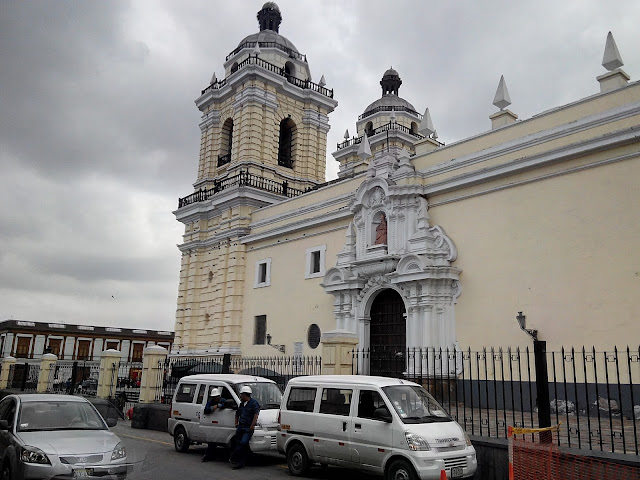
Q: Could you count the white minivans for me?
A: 2